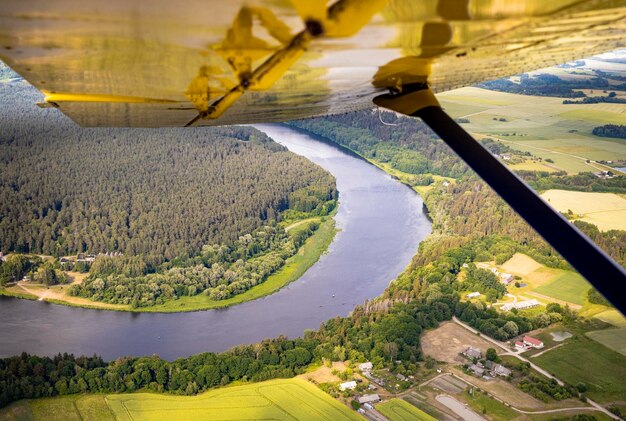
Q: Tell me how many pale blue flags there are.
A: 0